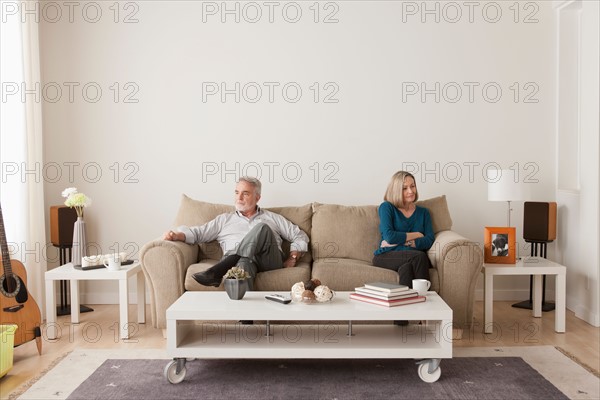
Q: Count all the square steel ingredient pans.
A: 0